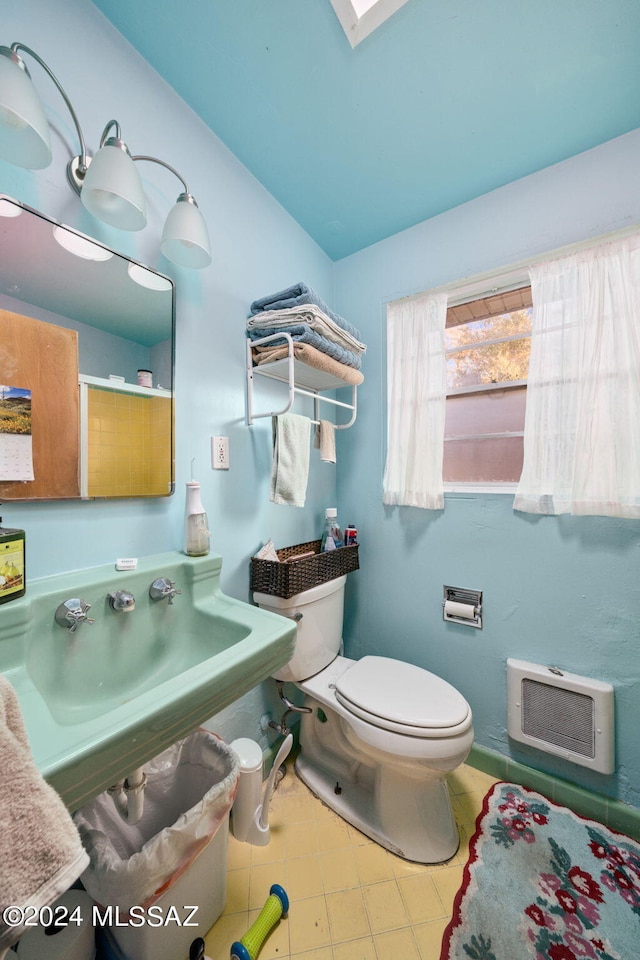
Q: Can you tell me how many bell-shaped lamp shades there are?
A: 3